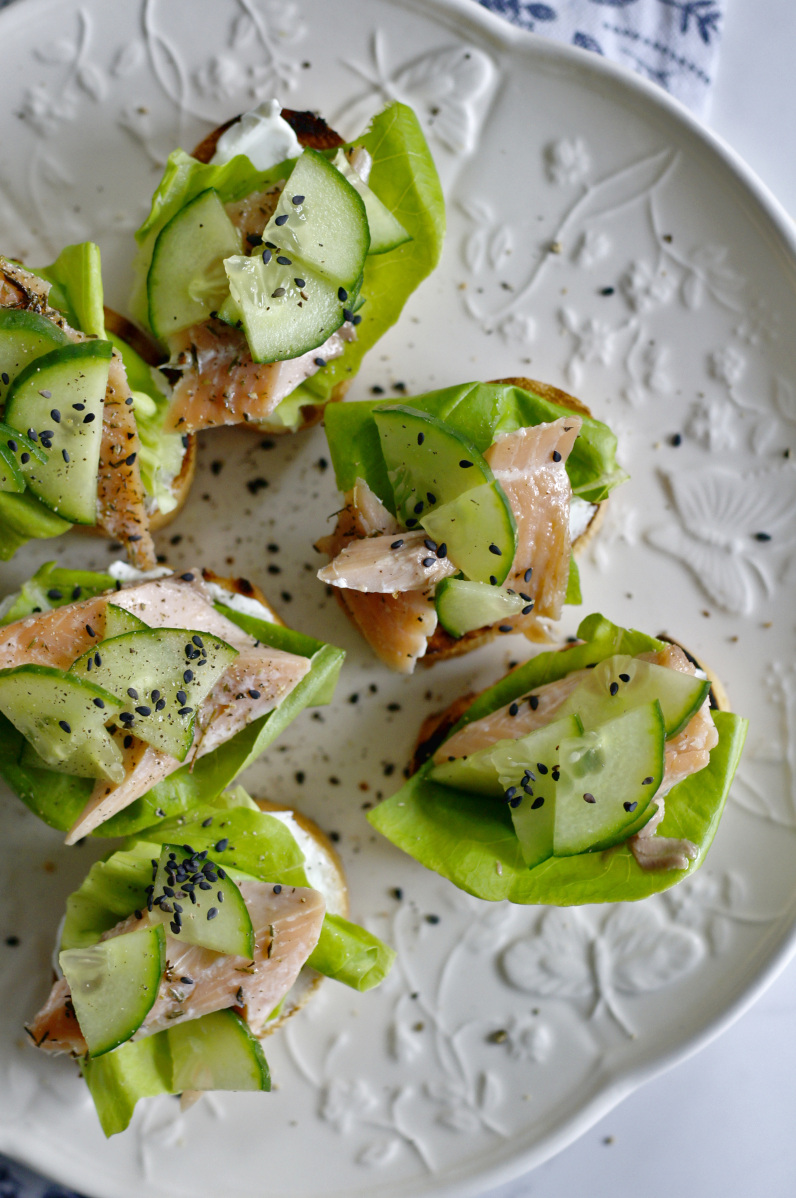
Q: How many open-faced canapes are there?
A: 6